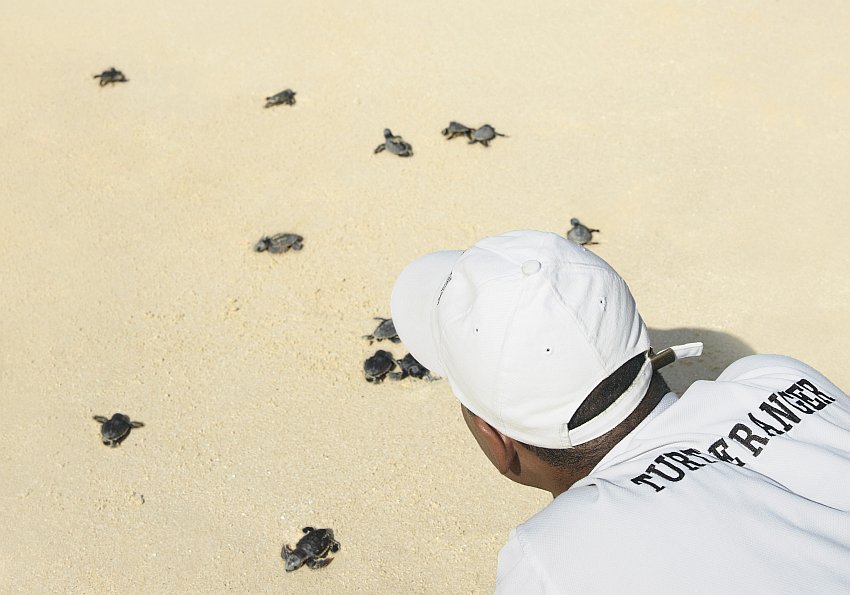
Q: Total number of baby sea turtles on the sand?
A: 12